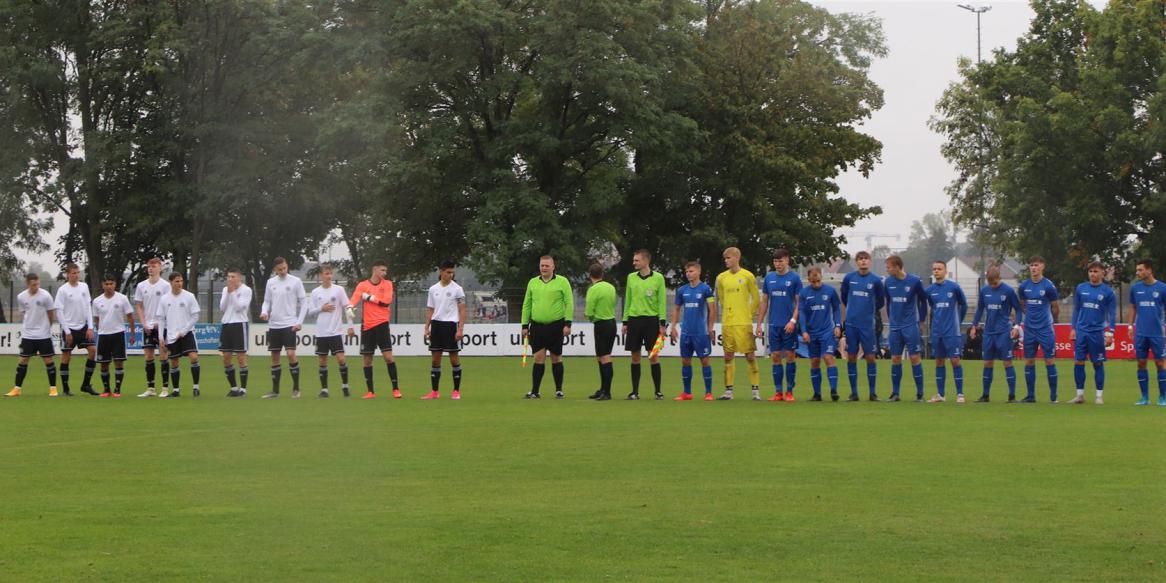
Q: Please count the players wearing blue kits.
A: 10